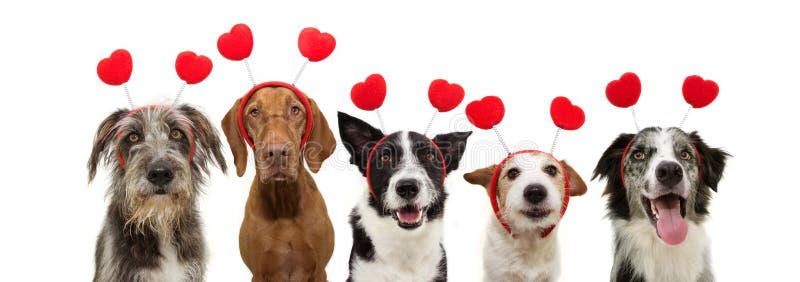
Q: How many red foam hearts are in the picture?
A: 10